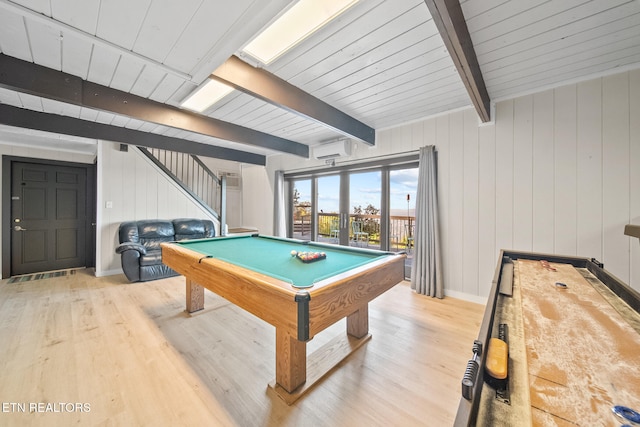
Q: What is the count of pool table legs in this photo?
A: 3